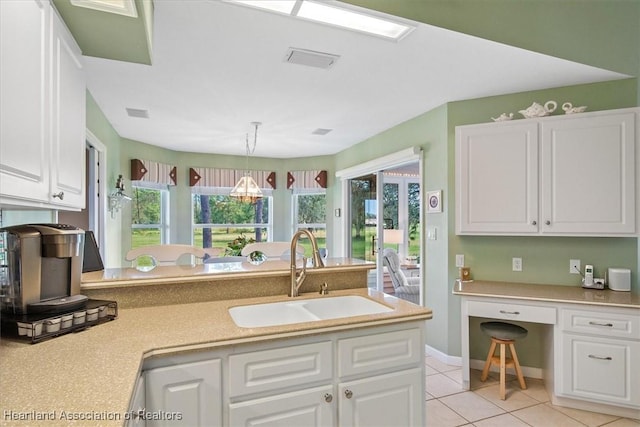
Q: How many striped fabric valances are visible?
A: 3